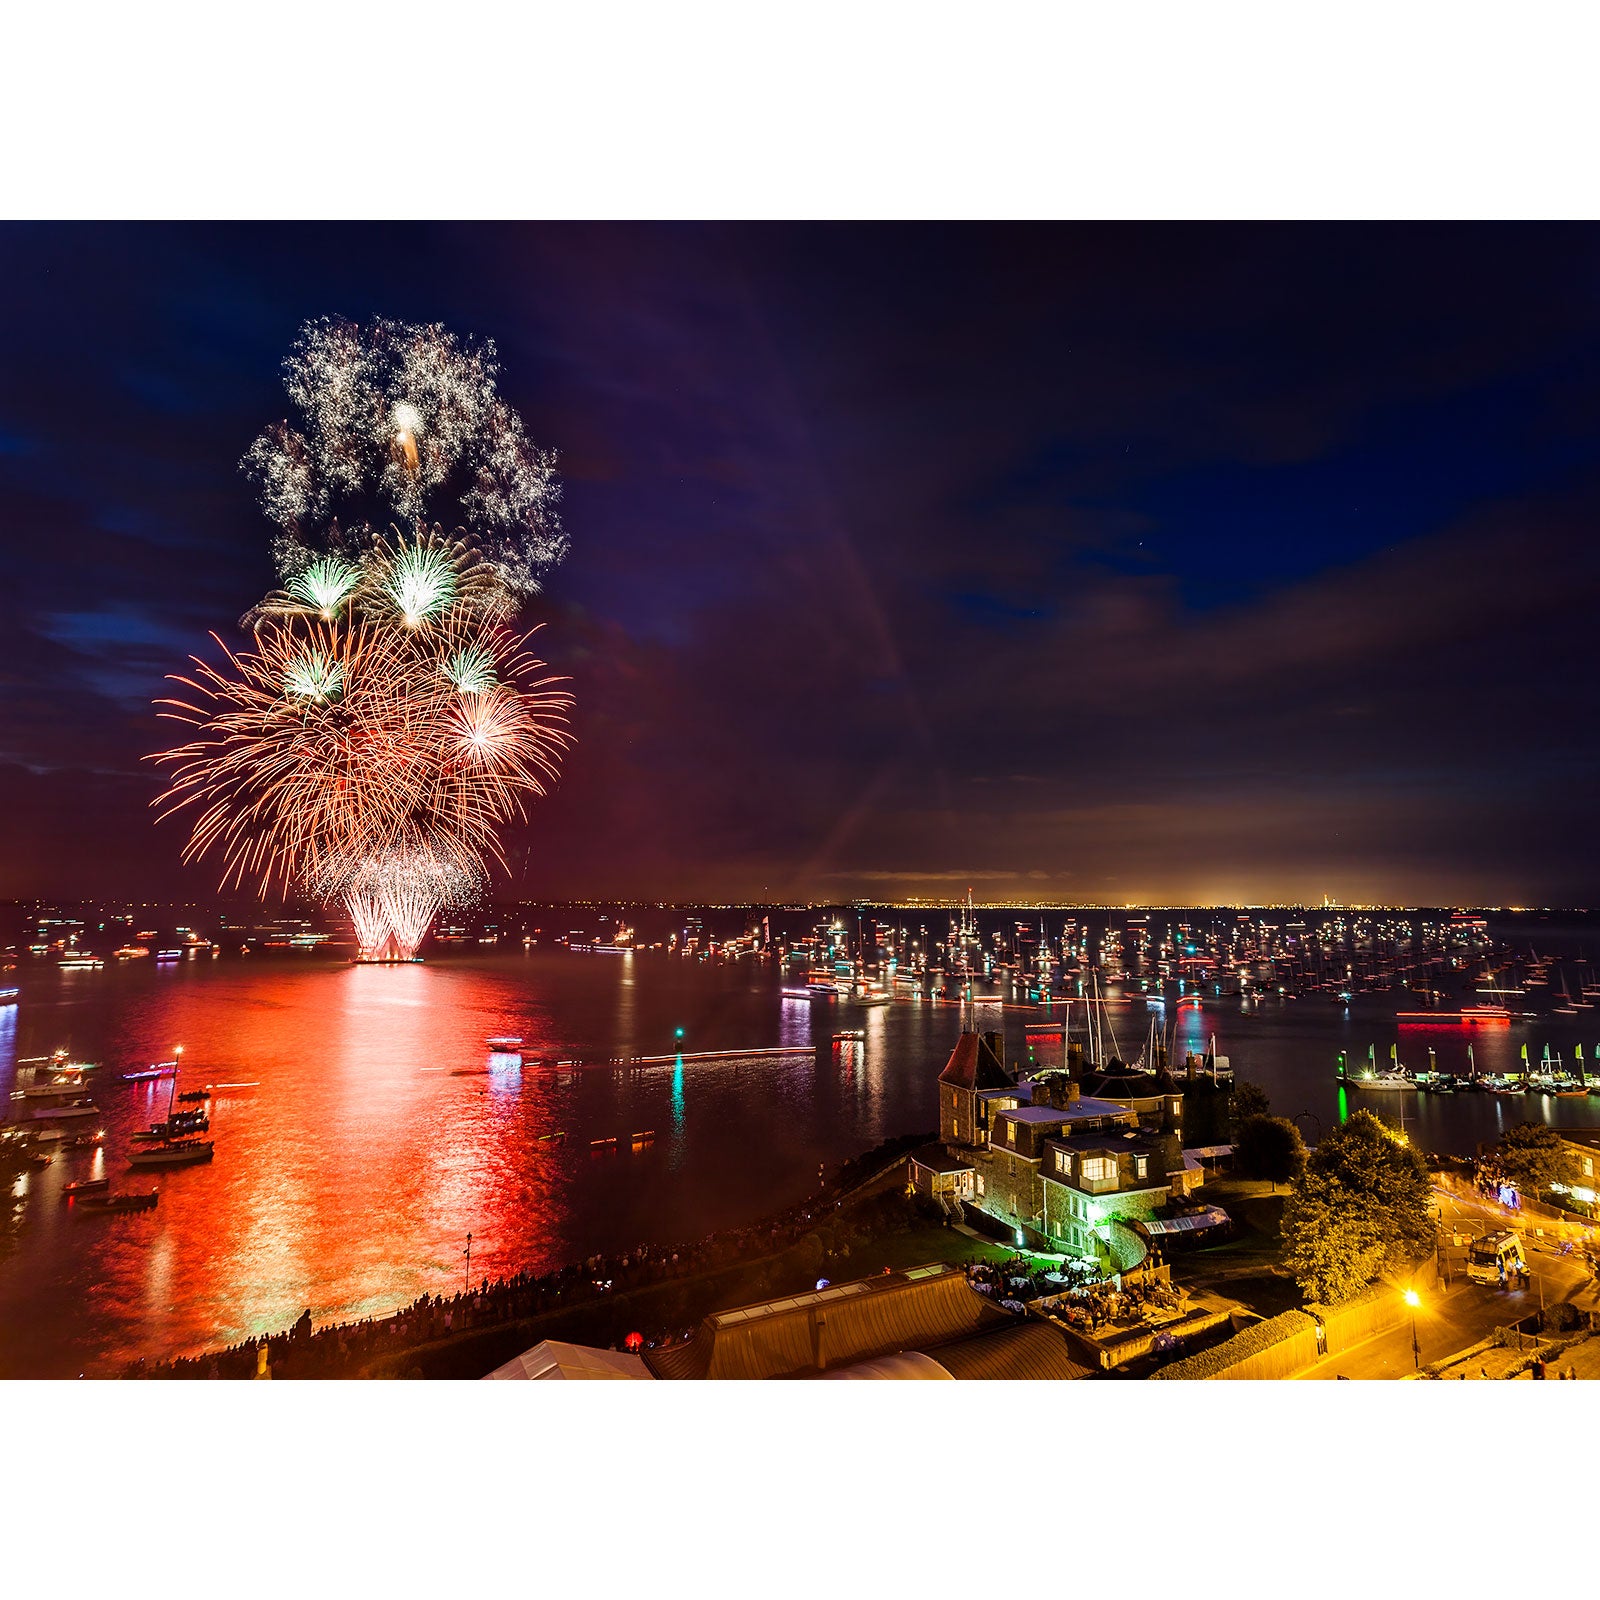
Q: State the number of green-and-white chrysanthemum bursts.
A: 4